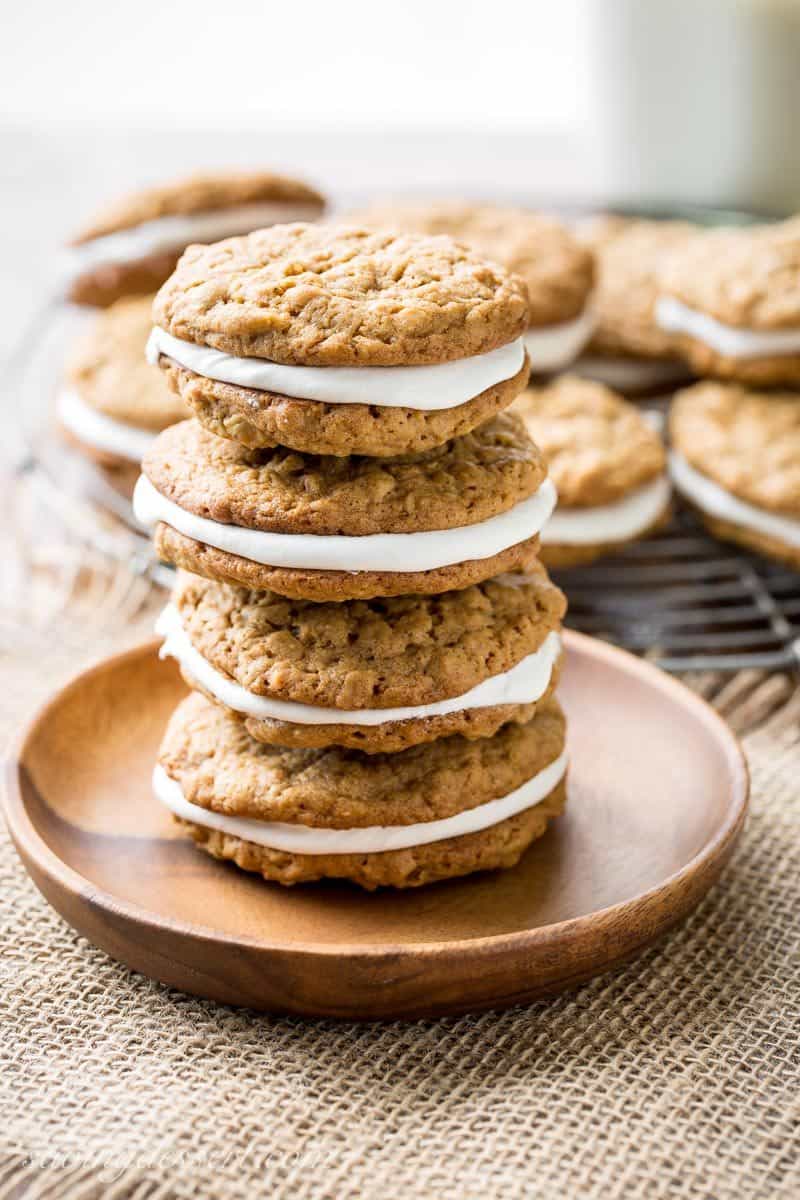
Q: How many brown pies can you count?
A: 11